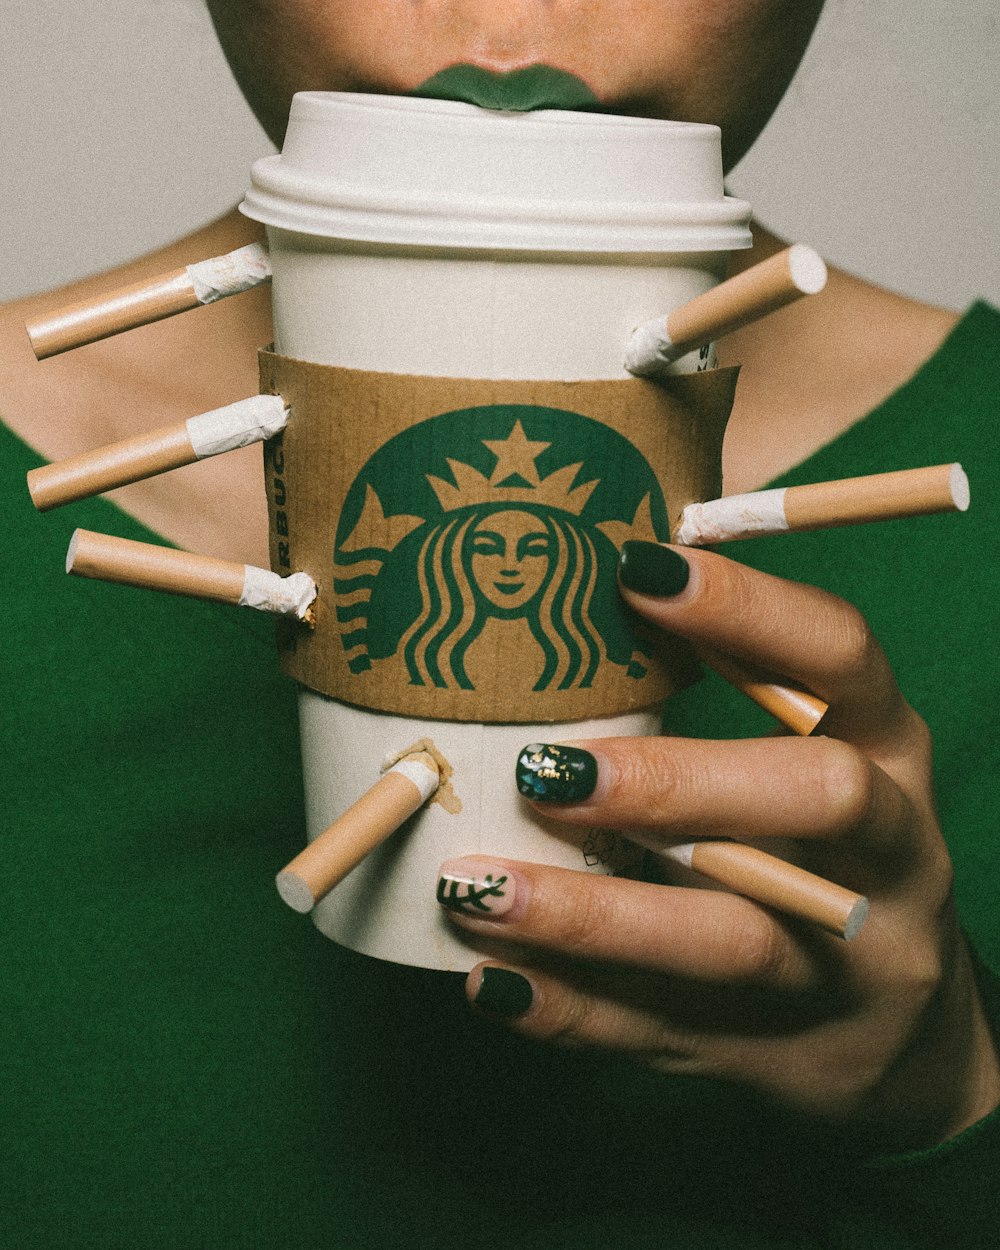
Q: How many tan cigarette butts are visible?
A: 8